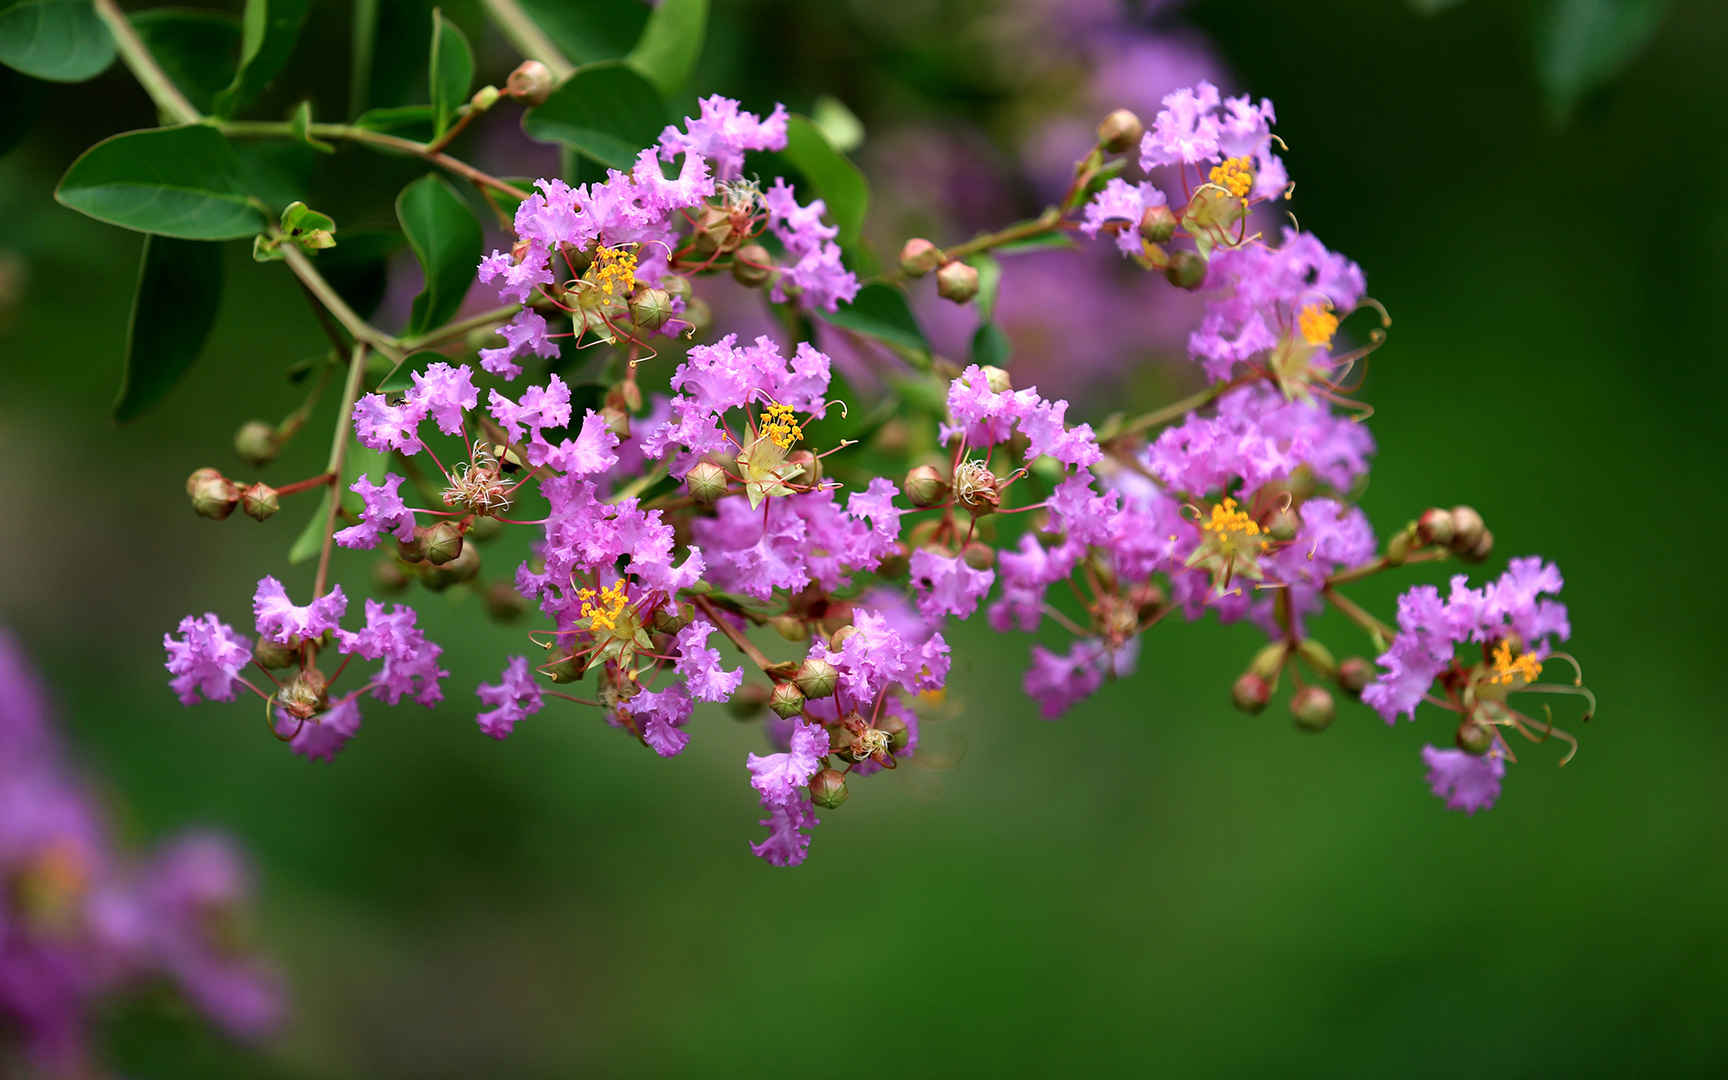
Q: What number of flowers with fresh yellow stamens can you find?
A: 7